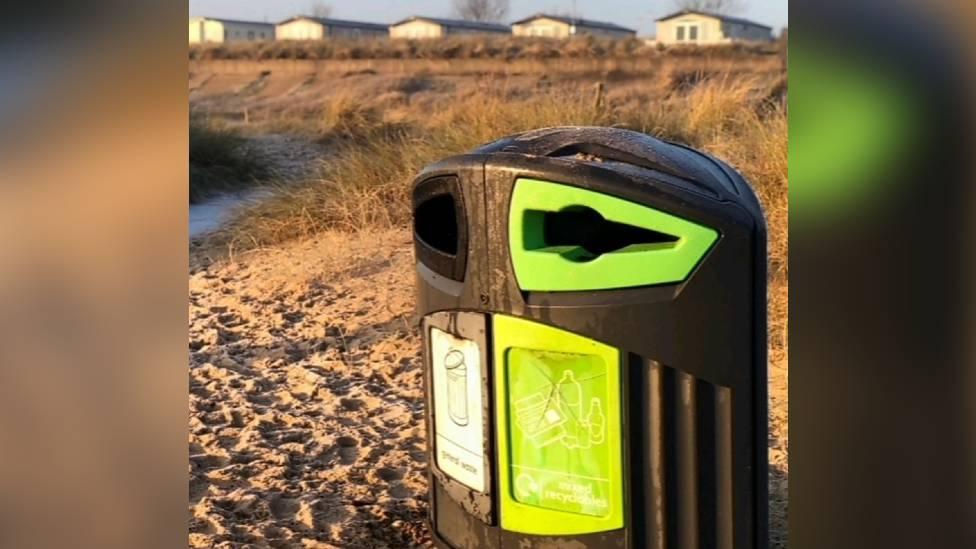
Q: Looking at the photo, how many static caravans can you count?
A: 5